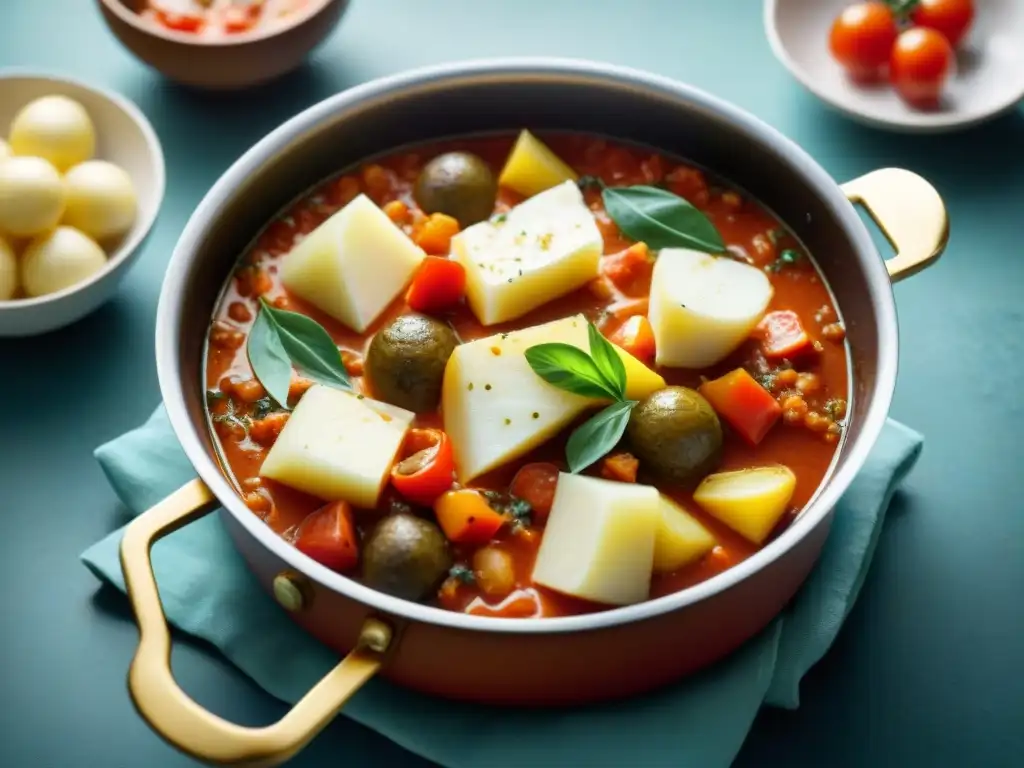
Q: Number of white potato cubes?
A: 6